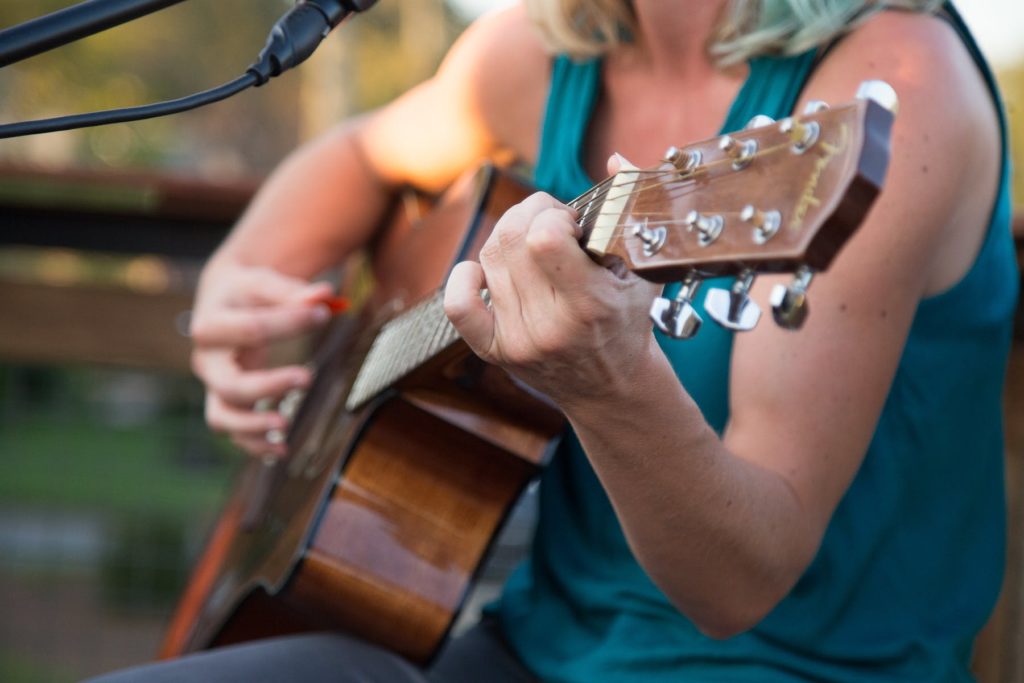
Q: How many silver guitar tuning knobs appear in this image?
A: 6